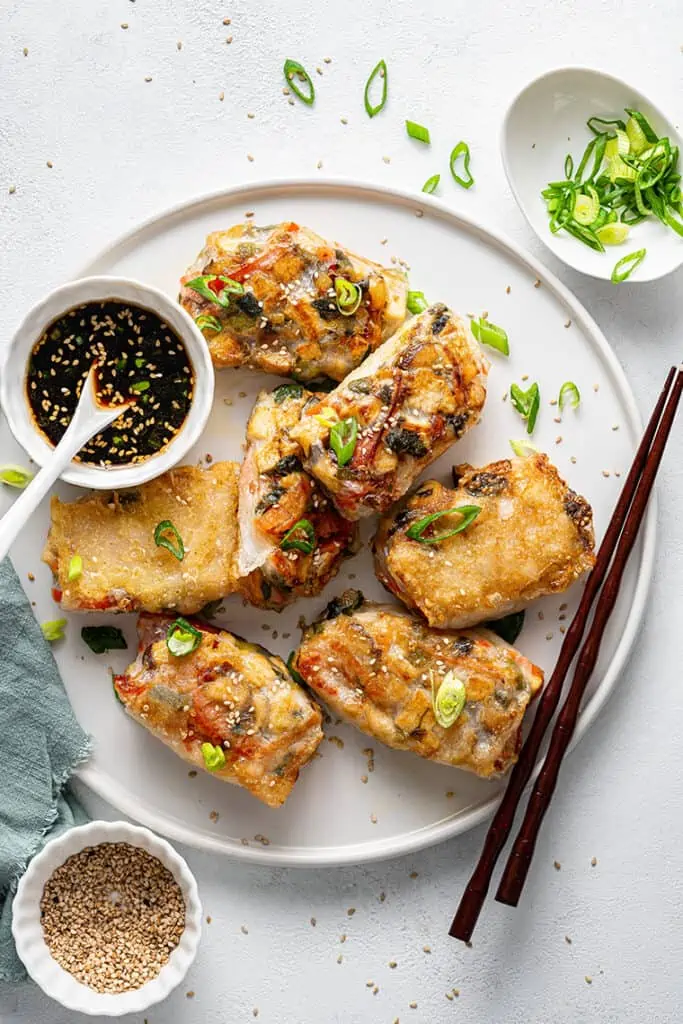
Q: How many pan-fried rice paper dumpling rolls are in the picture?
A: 7